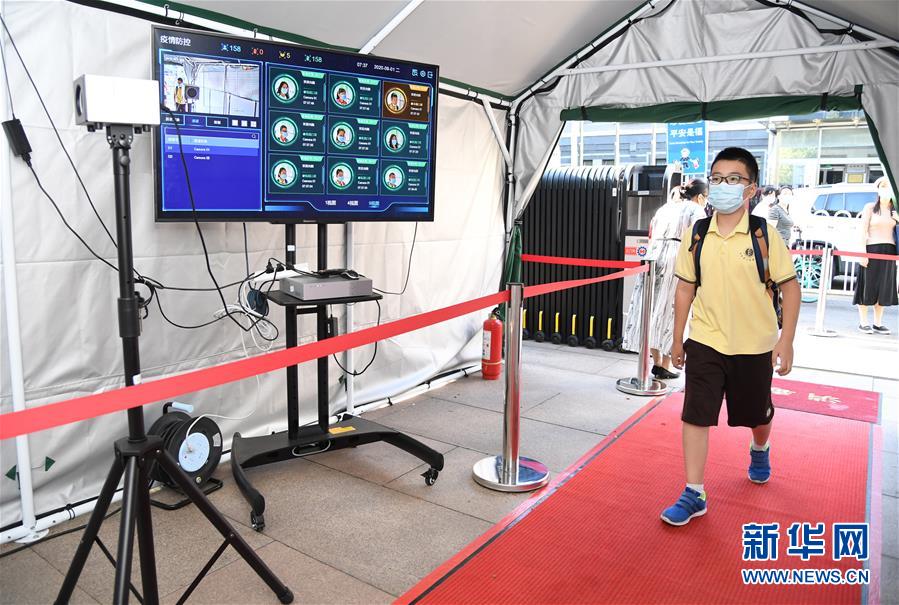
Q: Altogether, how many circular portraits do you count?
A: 9